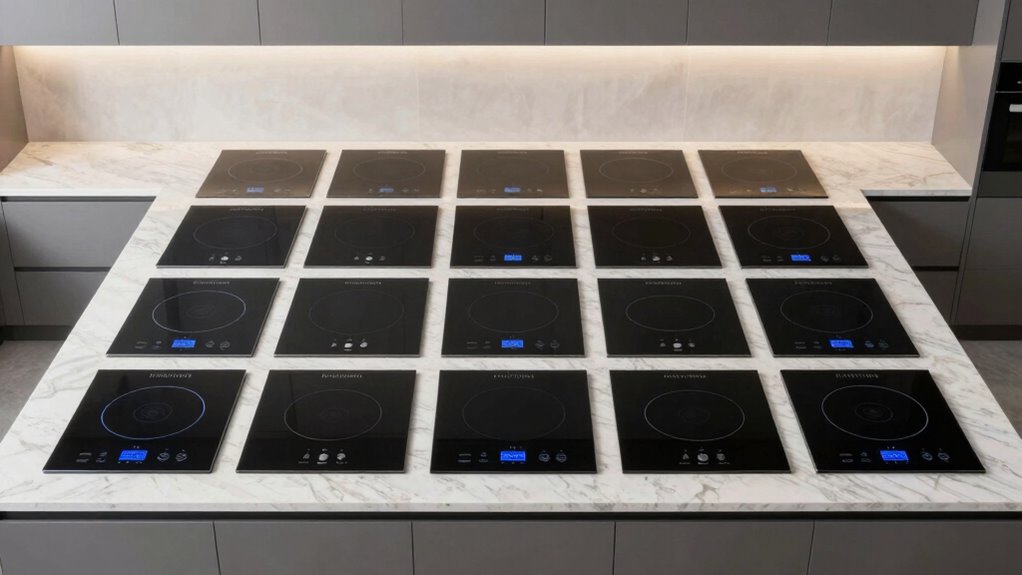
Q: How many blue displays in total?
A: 12